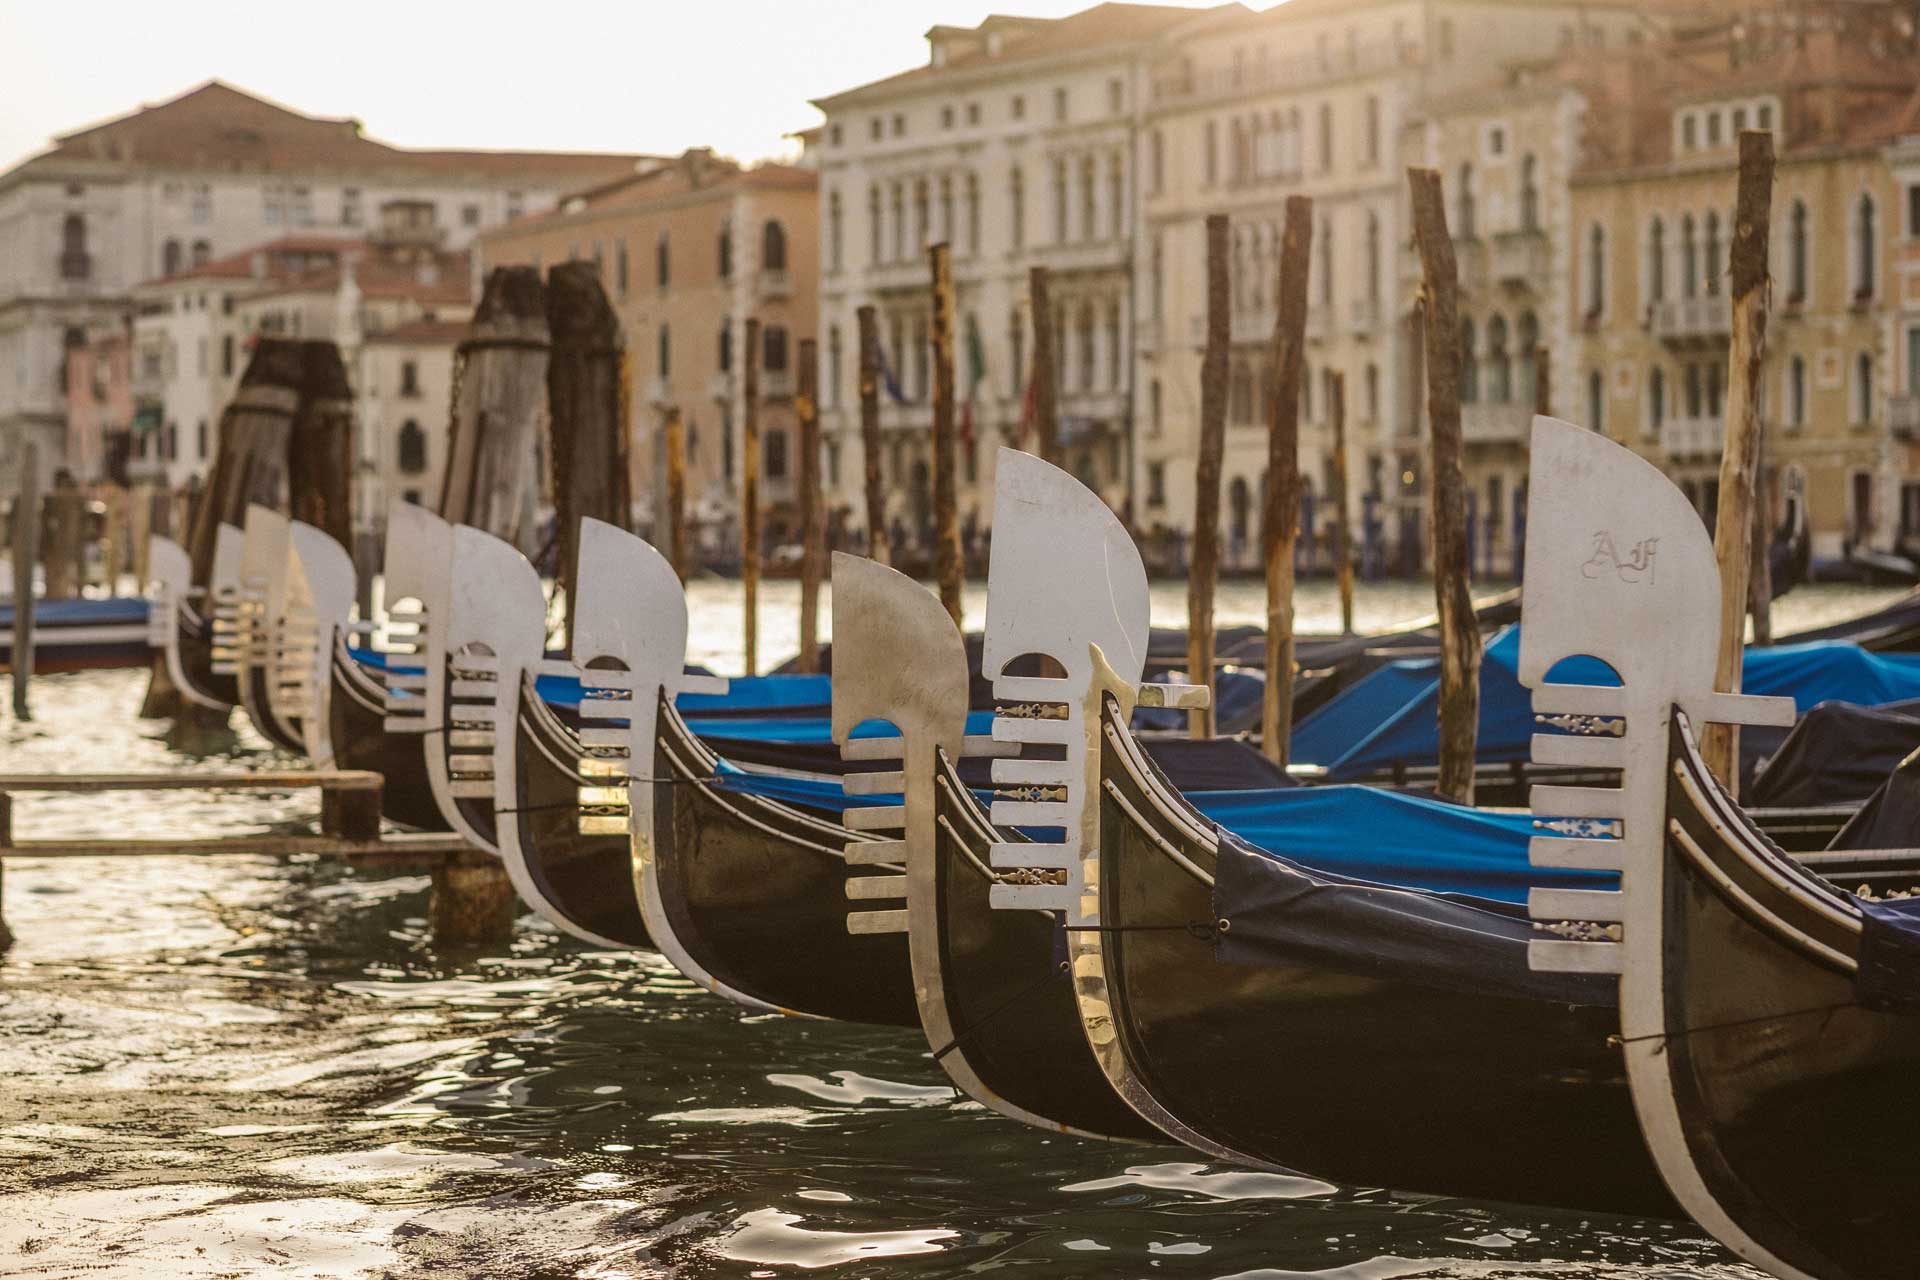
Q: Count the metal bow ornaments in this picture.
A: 10